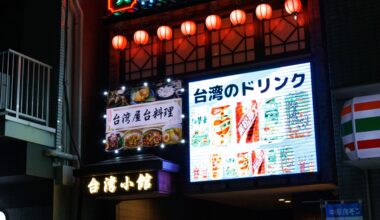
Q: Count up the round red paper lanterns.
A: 8